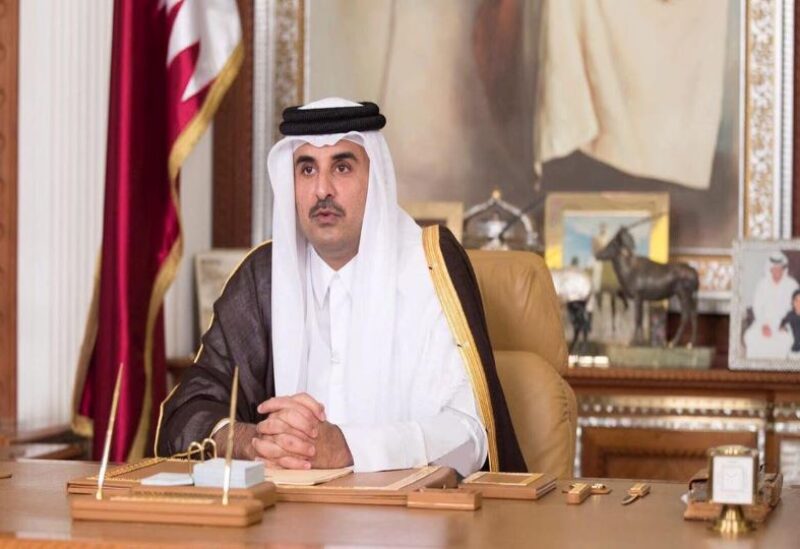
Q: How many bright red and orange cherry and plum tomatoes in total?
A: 0